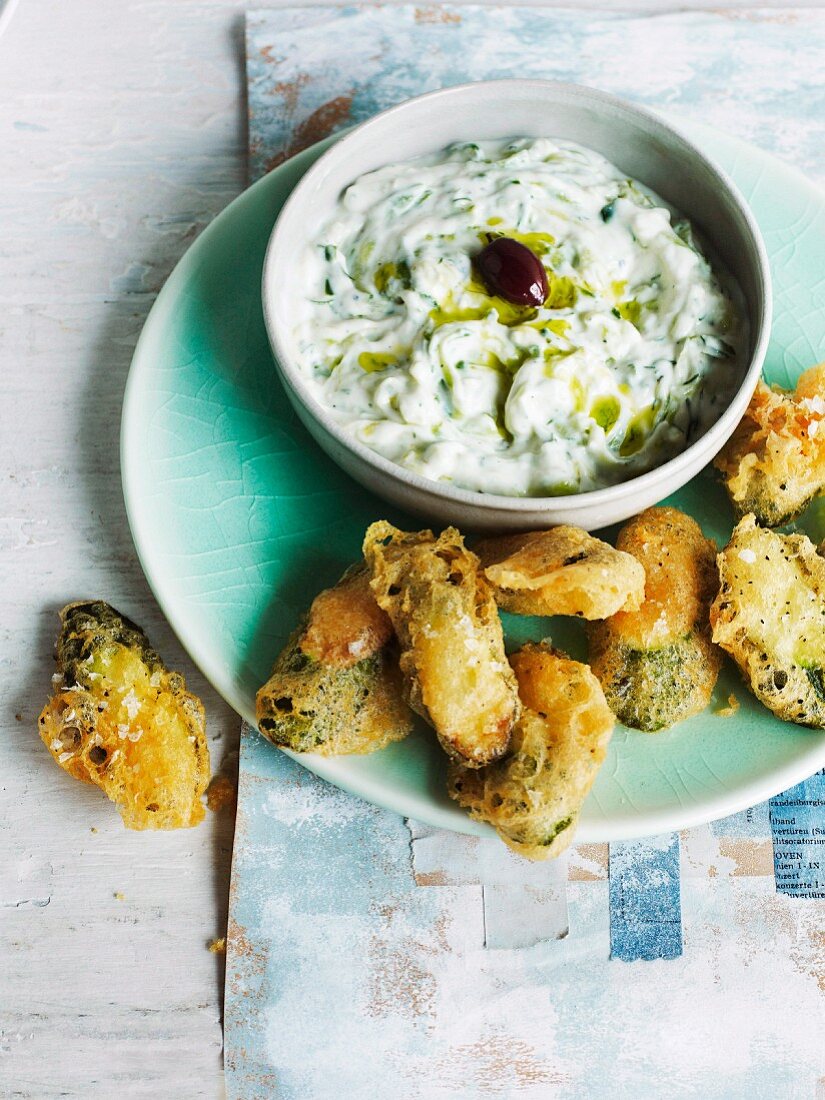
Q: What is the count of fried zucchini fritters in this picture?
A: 8